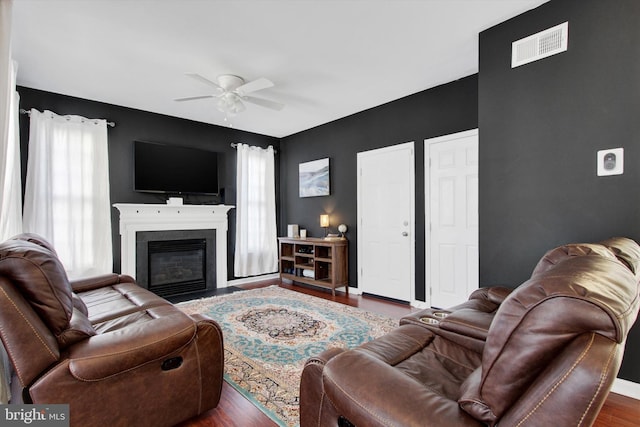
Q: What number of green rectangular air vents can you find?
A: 0